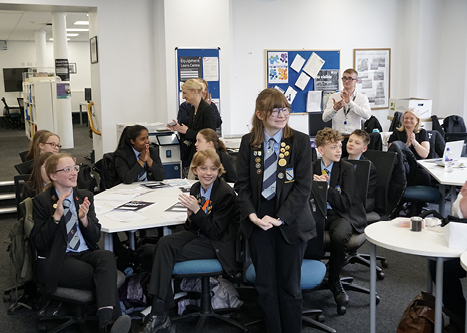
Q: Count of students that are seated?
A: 8